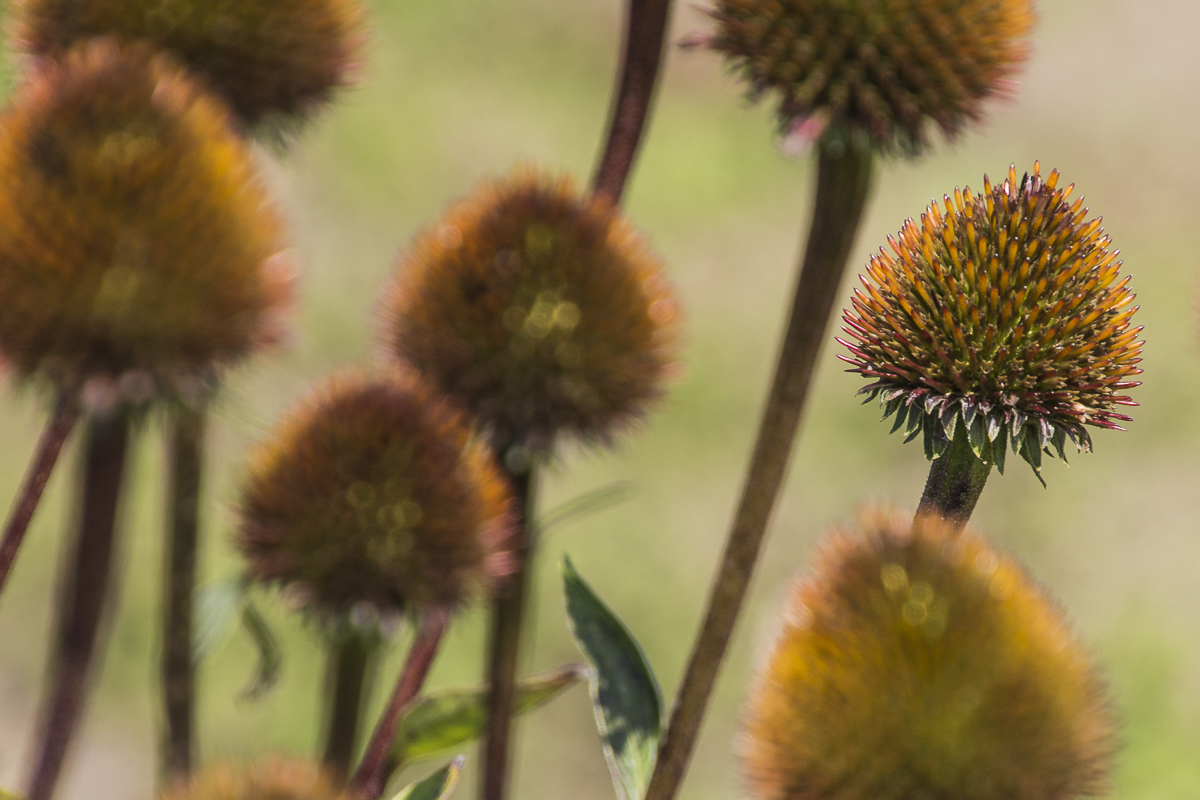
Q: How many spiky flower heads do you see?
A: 8